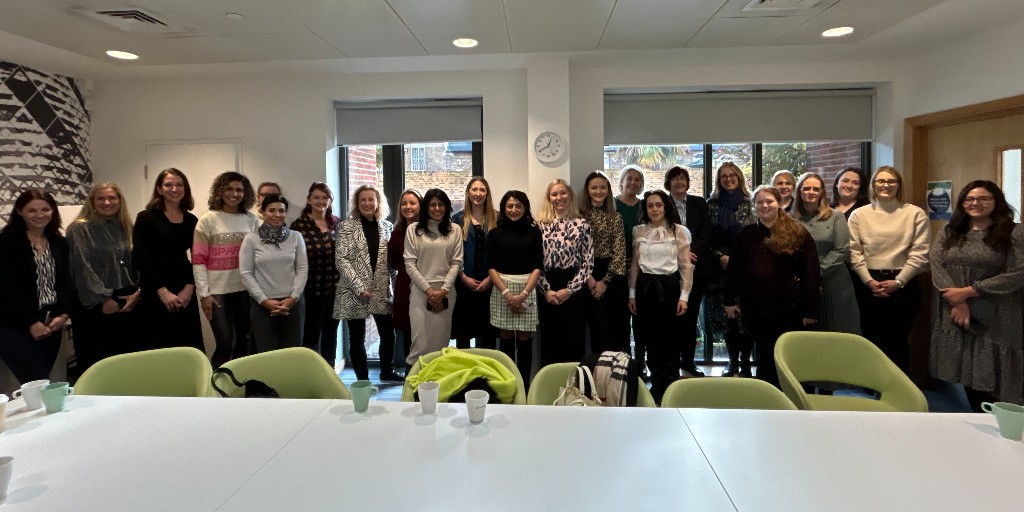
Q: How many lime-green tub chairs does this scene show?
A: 6